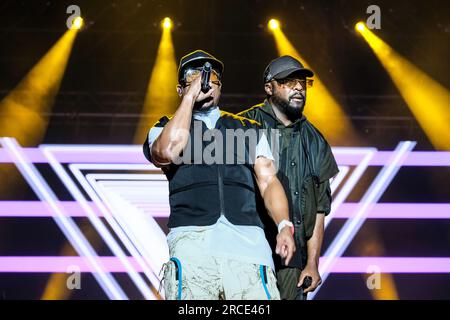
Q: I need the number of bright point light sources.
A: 4